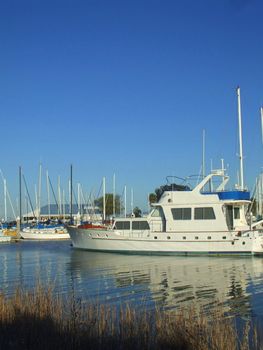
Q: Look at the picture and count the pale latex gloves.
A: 0